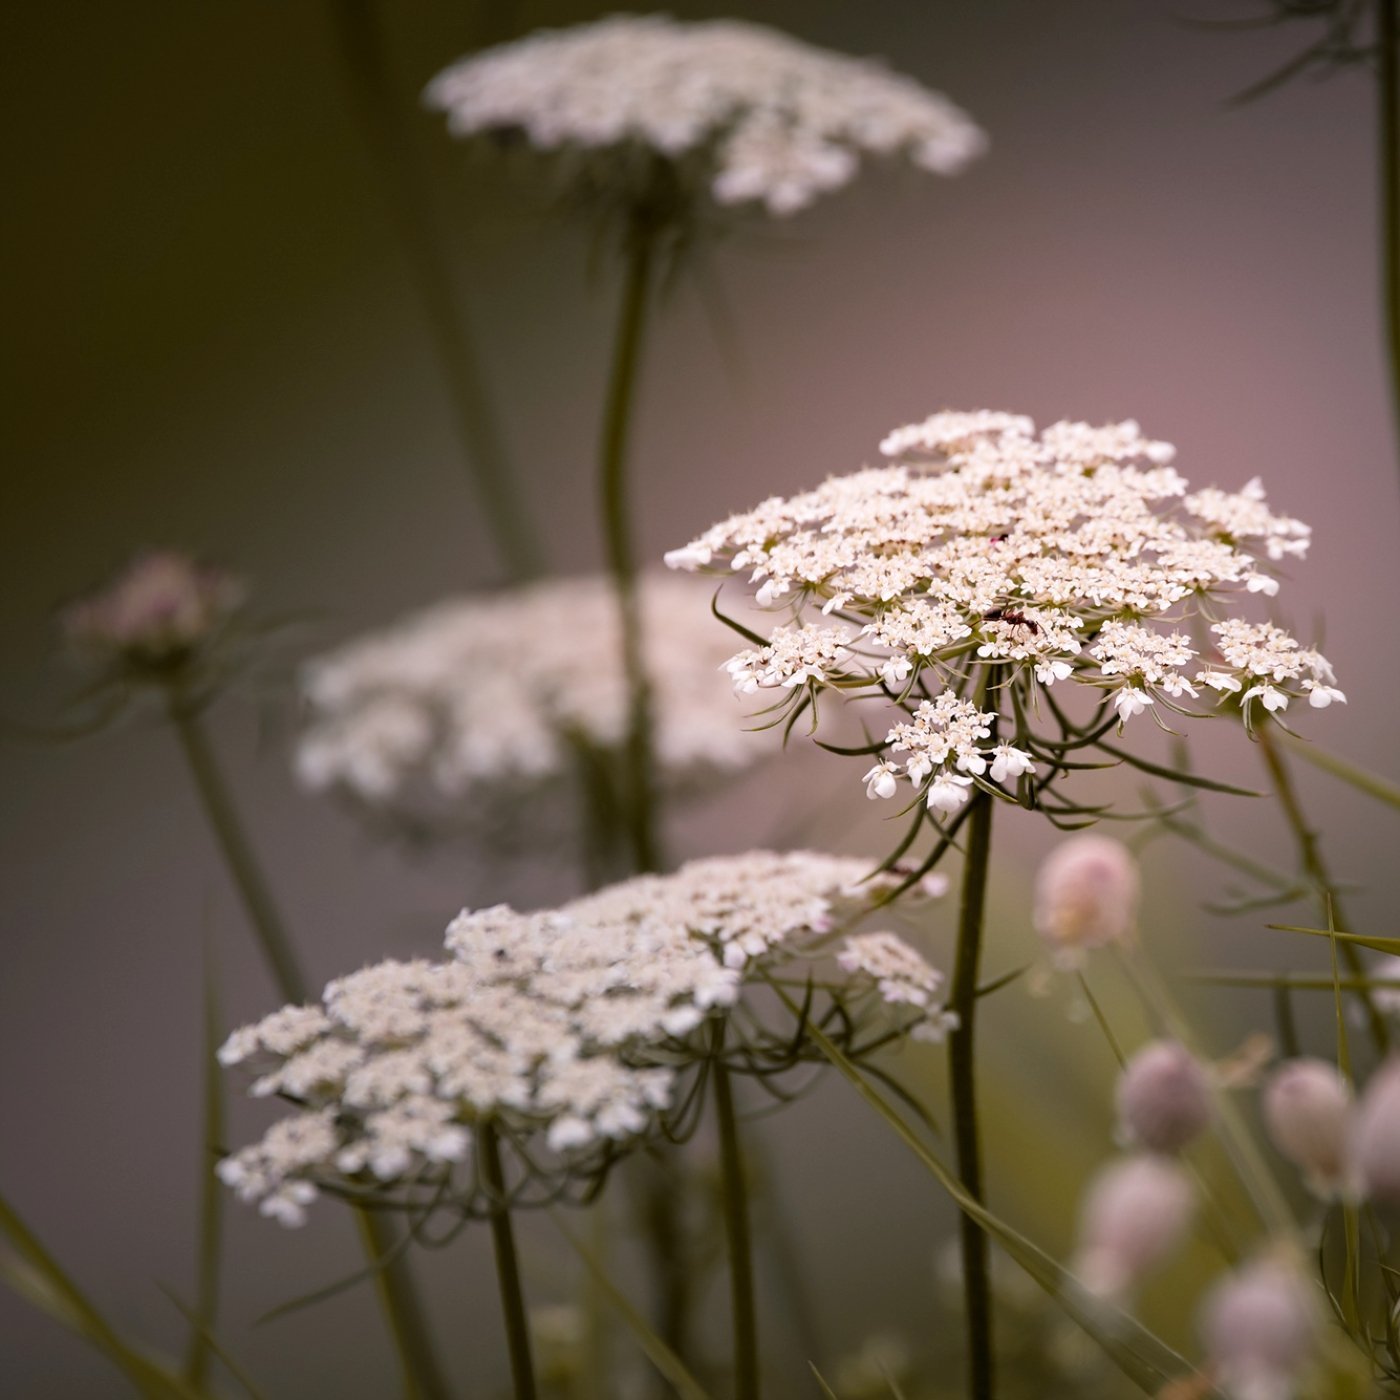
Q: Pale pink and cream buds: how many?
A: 6